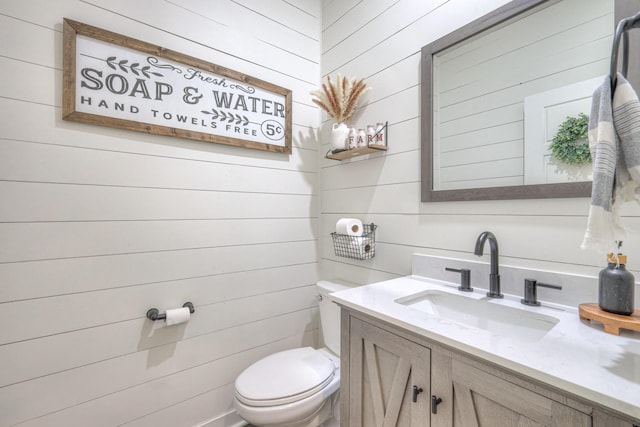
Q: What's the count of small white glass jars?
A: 4